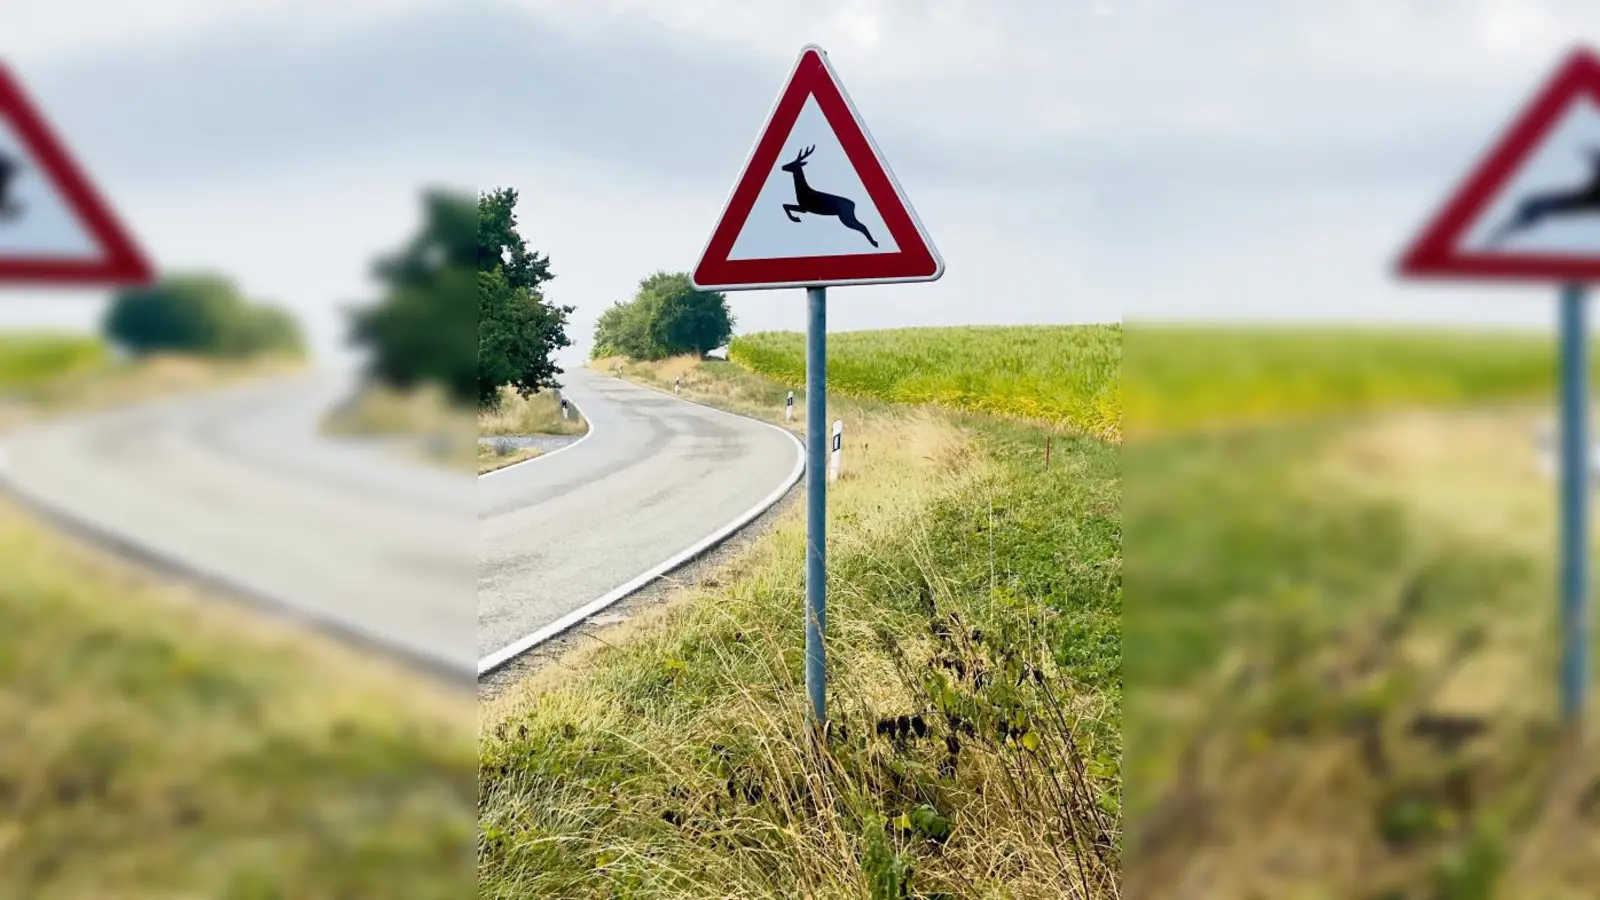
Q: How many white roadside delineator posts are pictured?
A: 5